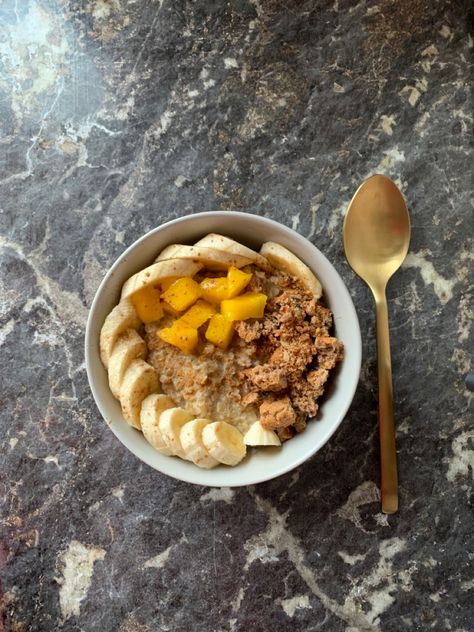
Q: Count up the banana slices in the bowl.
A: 12